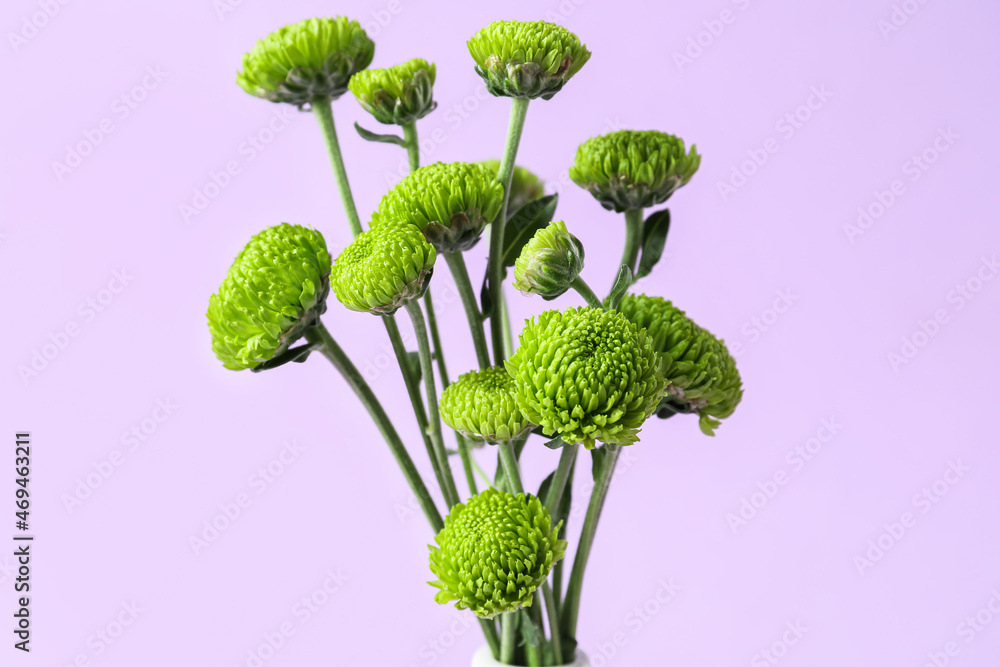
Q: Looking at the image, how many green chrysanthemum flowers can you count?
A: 13